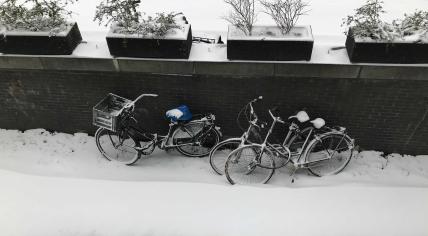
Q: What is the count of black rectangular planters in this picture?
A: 4